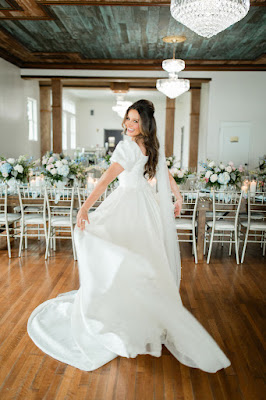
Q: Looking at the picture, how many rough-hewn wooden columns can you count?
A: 4